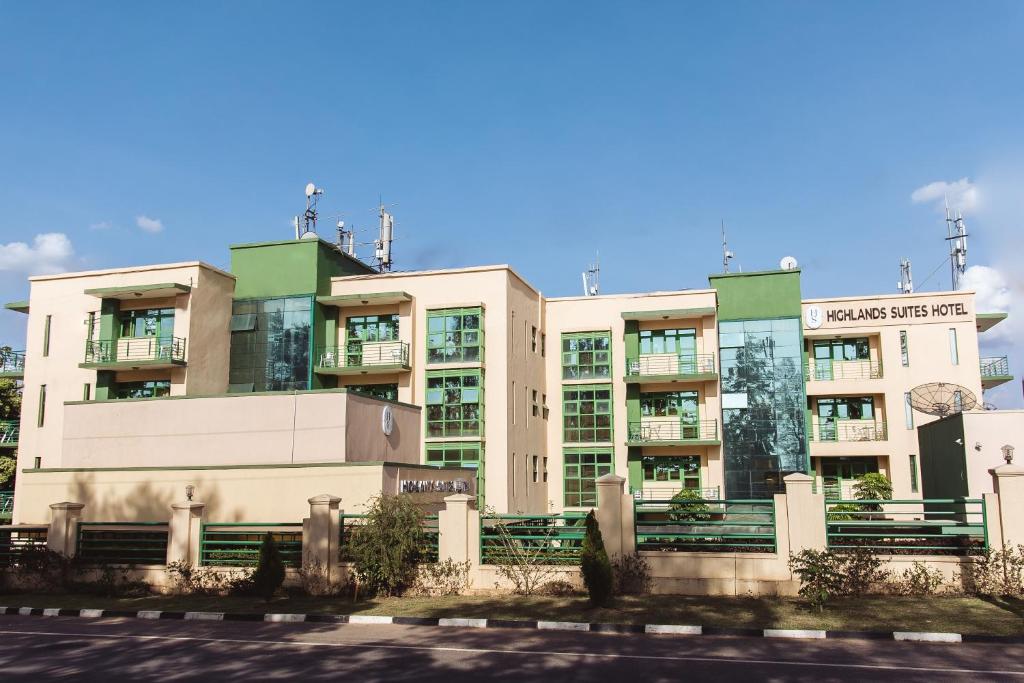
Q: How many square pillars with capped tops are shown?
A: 7